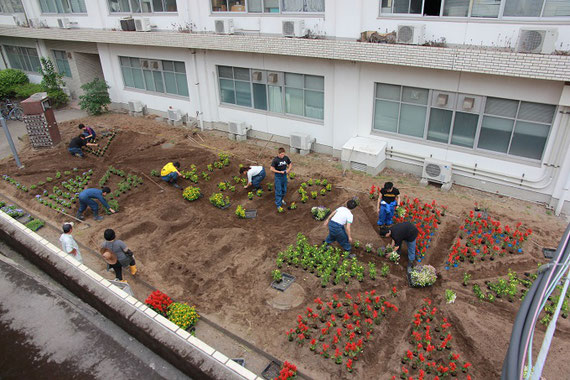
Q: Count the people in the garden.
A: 11